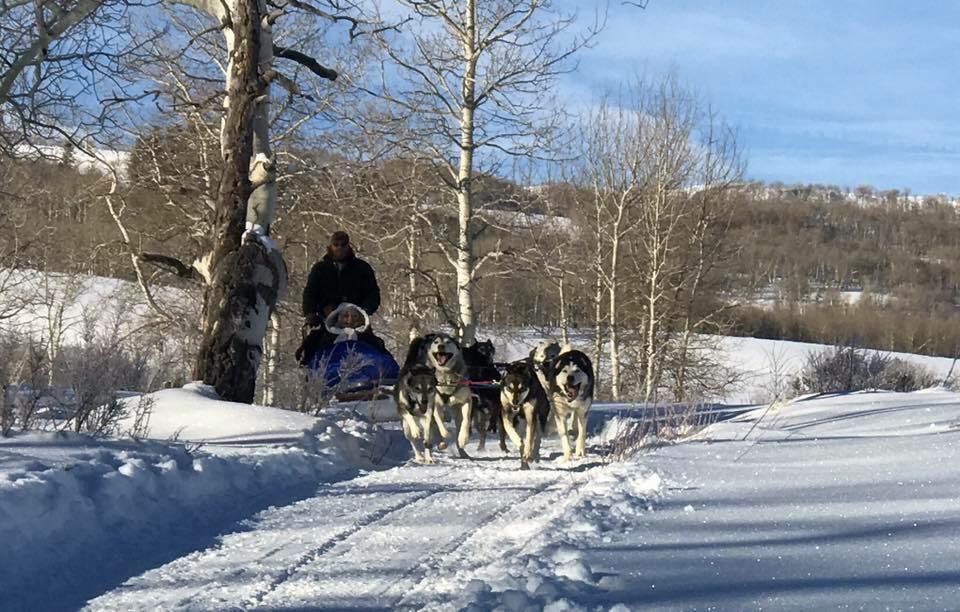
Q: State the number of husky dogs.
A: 6